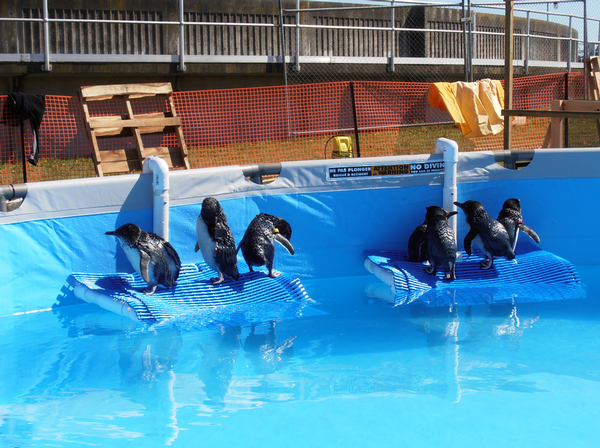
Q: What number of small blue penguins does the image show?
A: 7